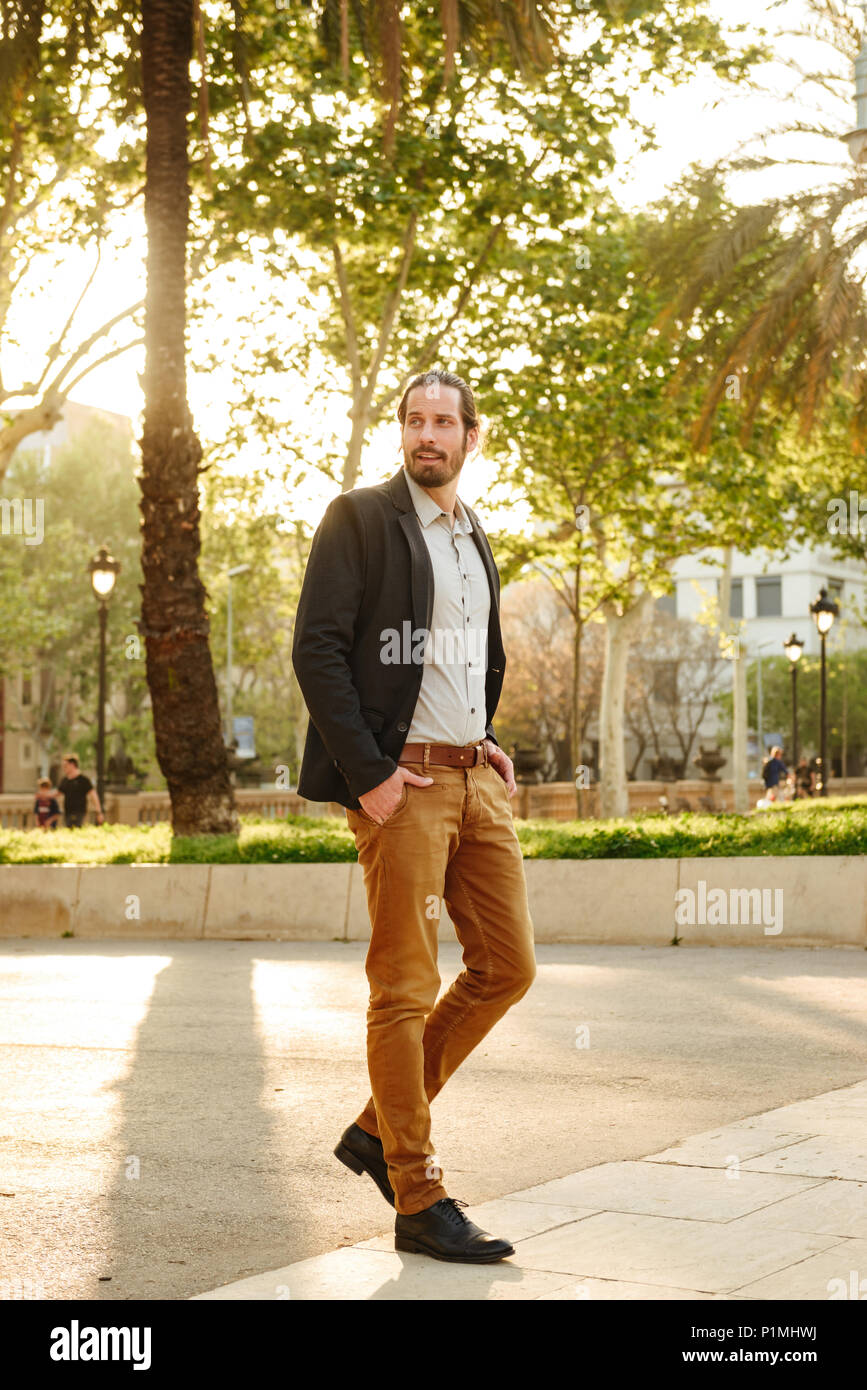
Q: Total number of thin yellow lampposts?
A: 0